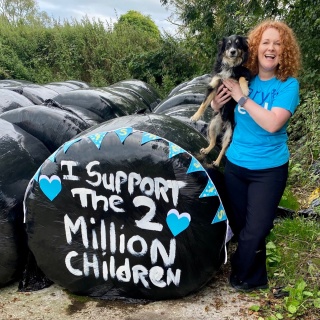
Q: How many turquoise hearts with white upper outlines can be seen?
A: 2